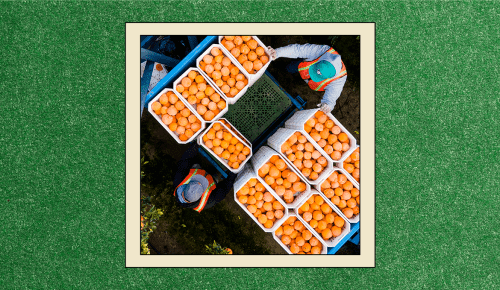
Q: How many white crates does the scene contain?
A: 13